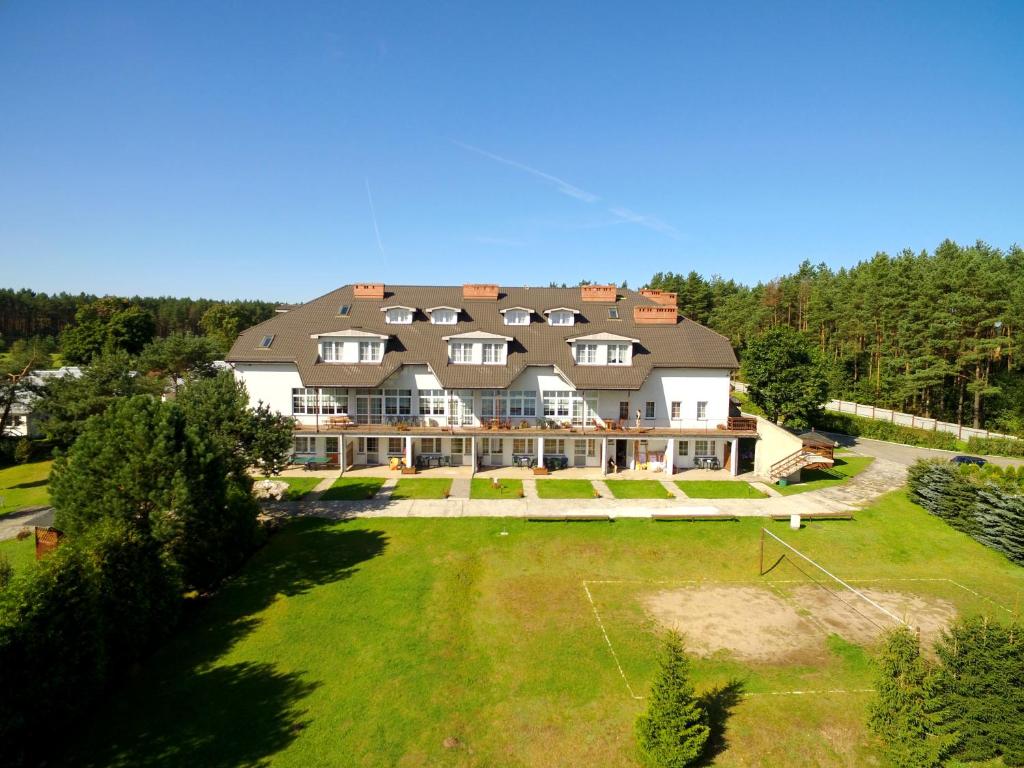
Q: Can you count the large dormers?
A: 3